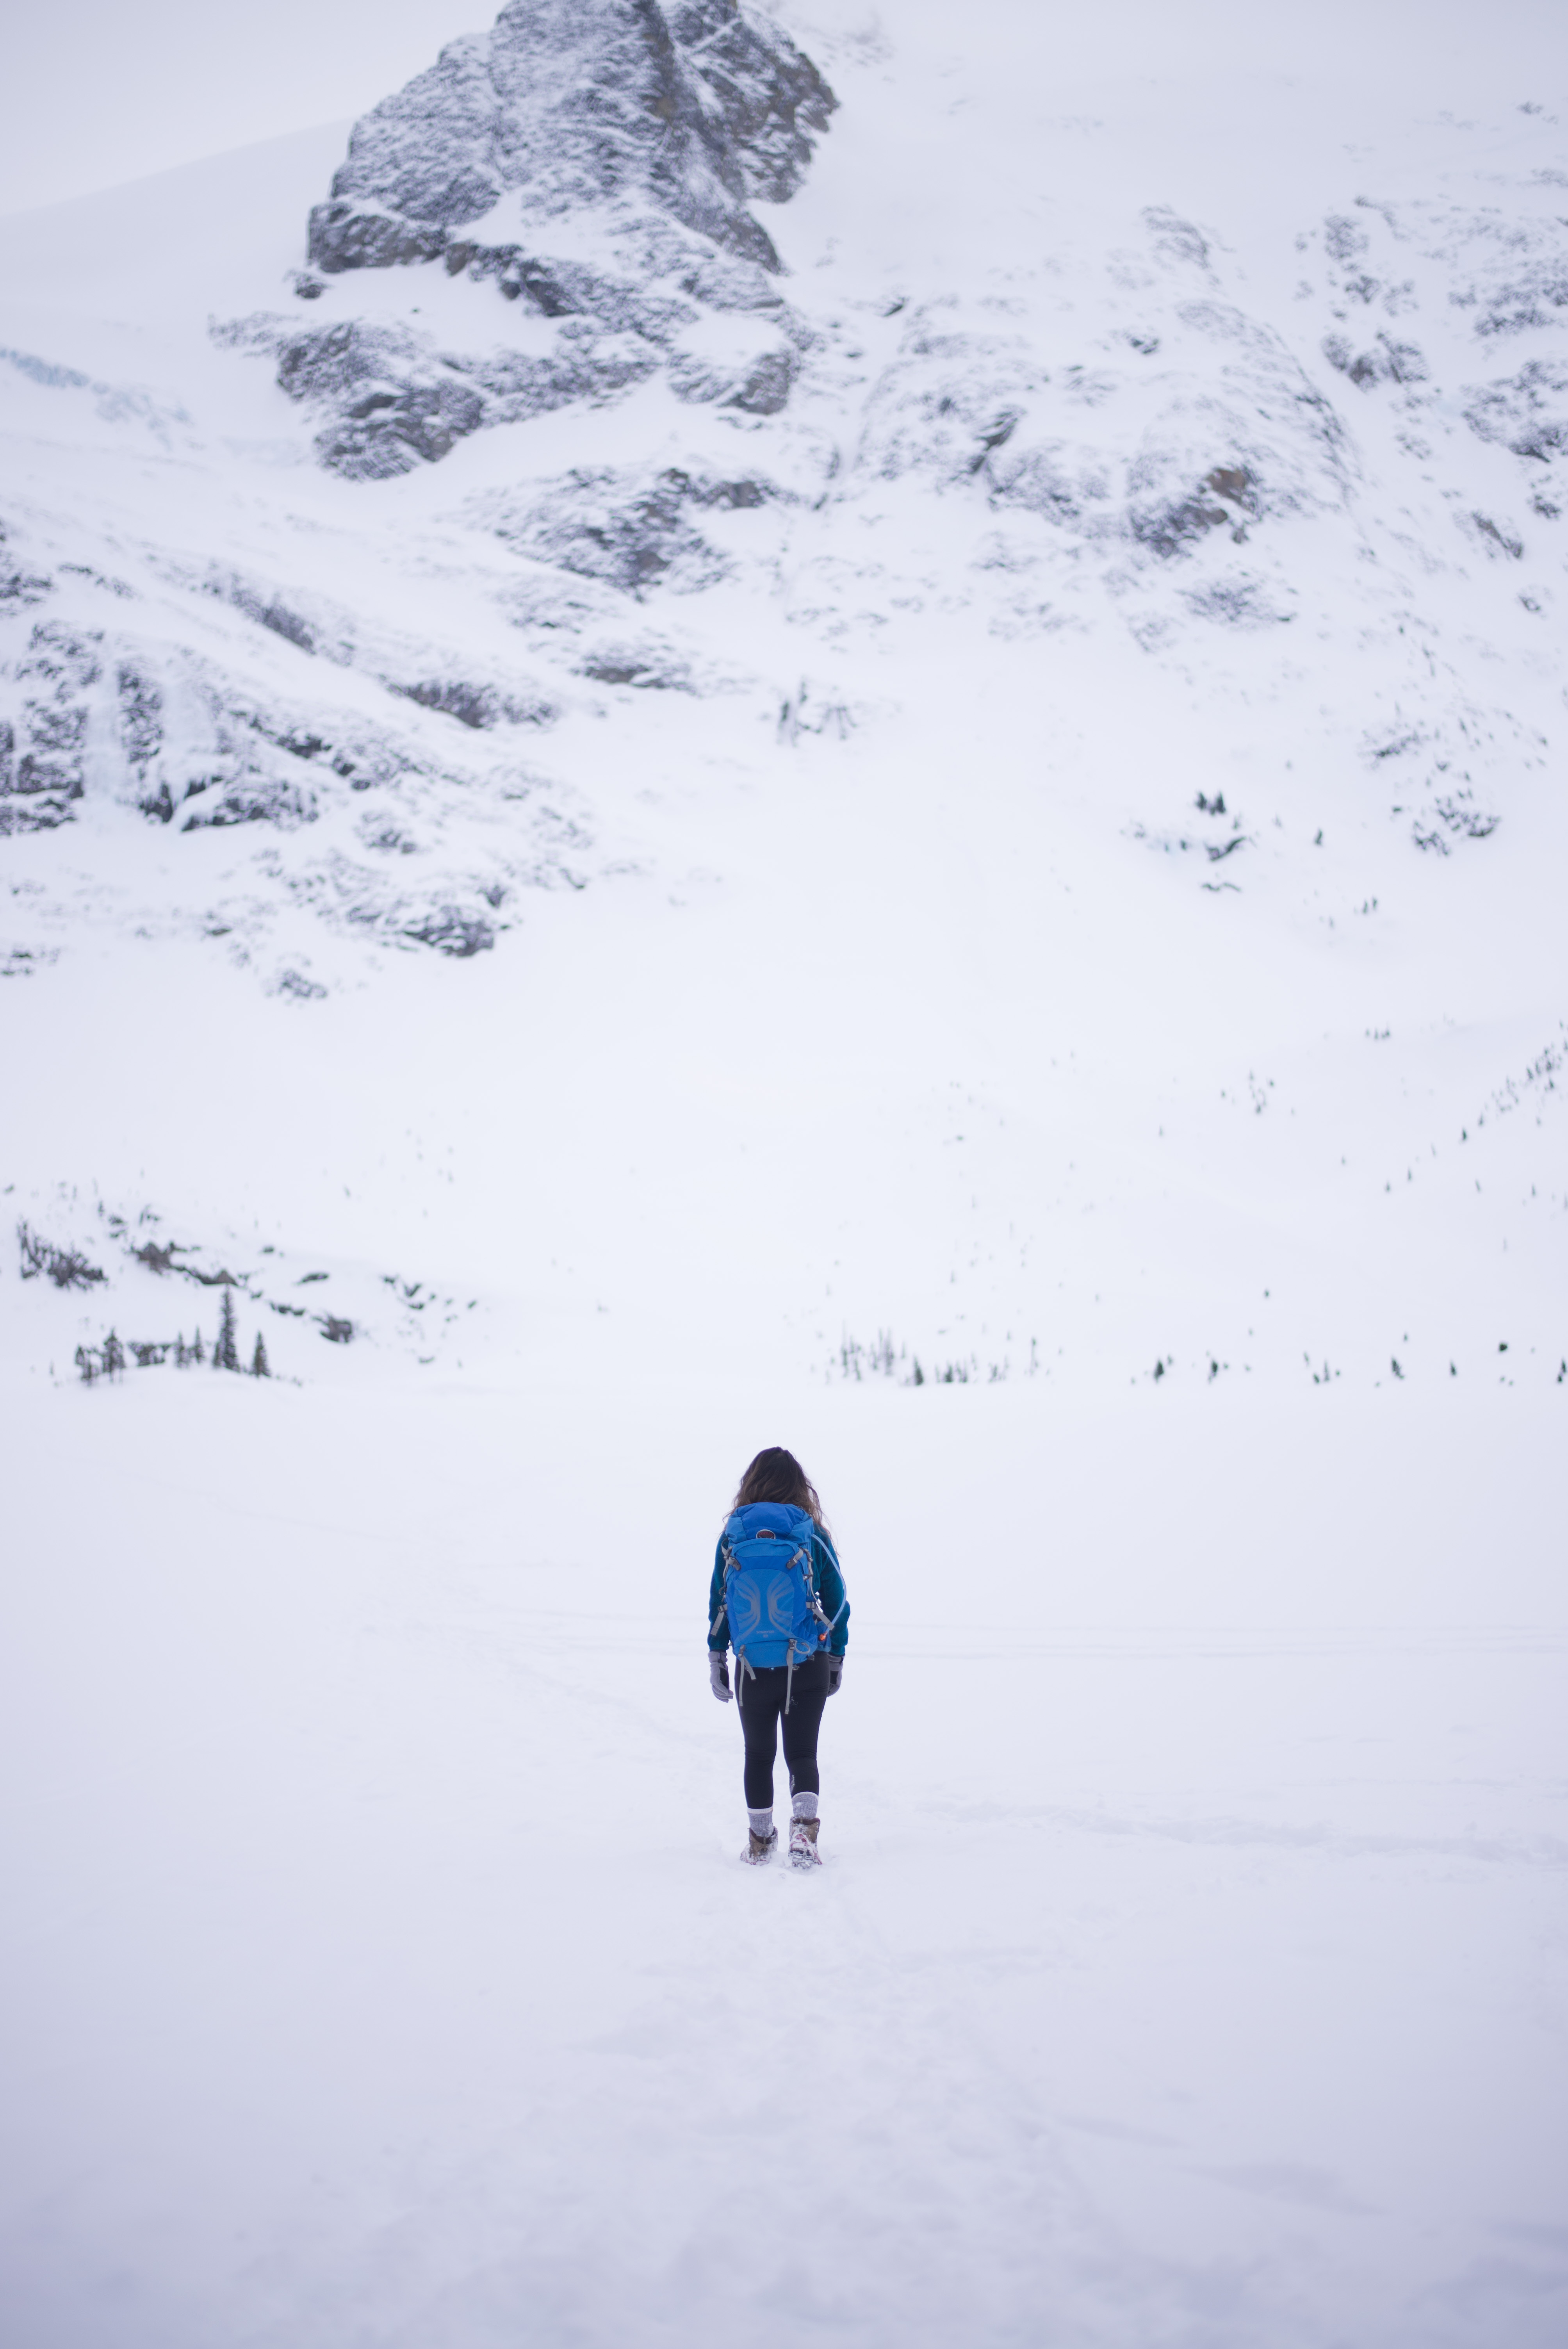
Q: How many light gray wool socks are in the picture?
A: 2